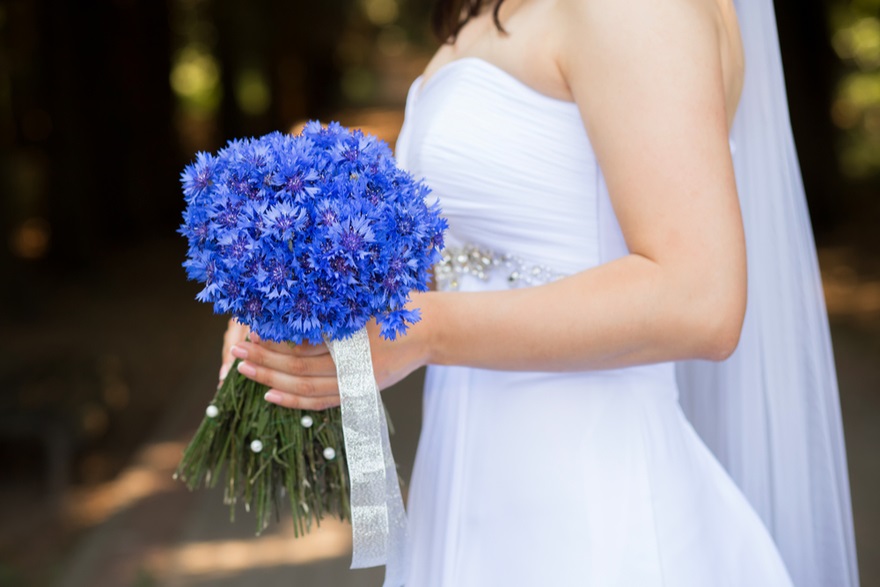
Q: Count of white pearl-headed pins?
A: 4